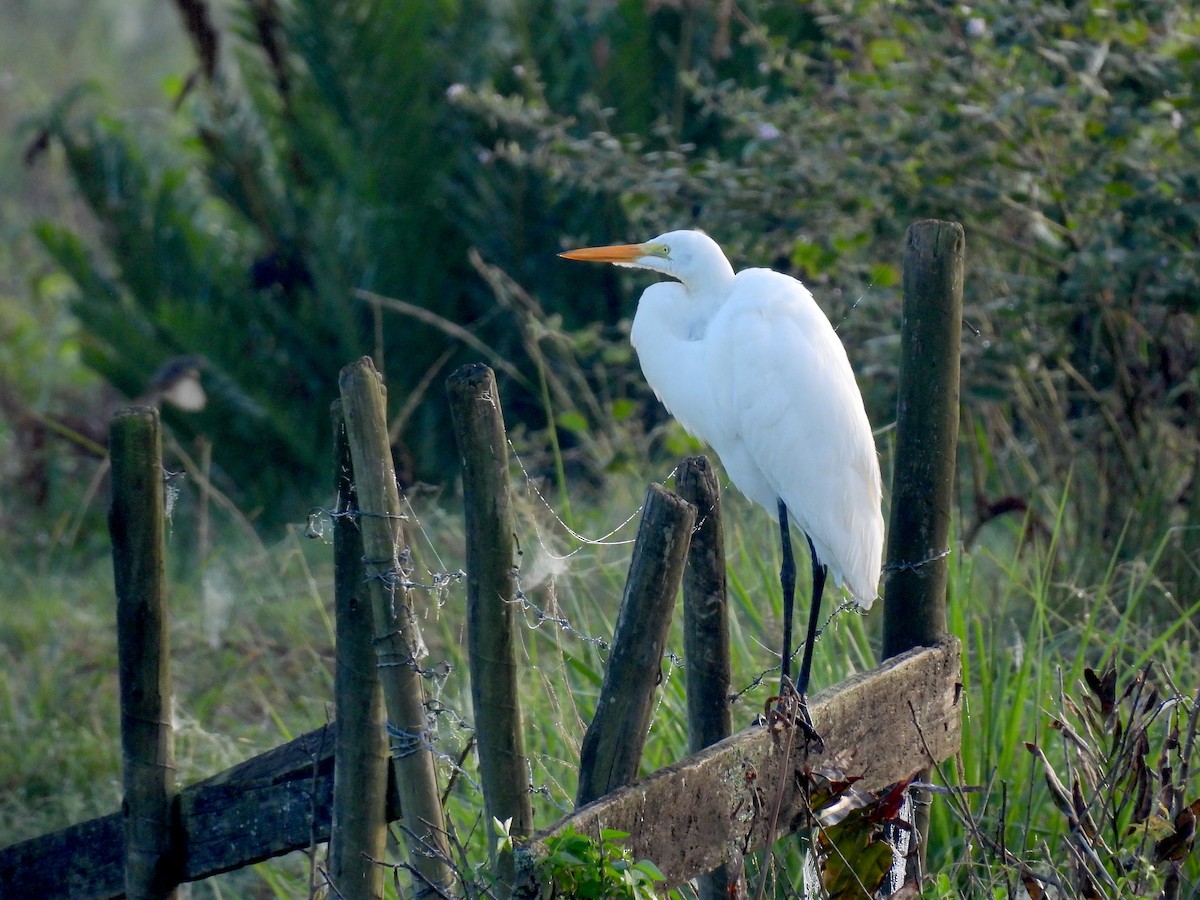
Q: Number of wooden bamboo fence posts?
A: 7